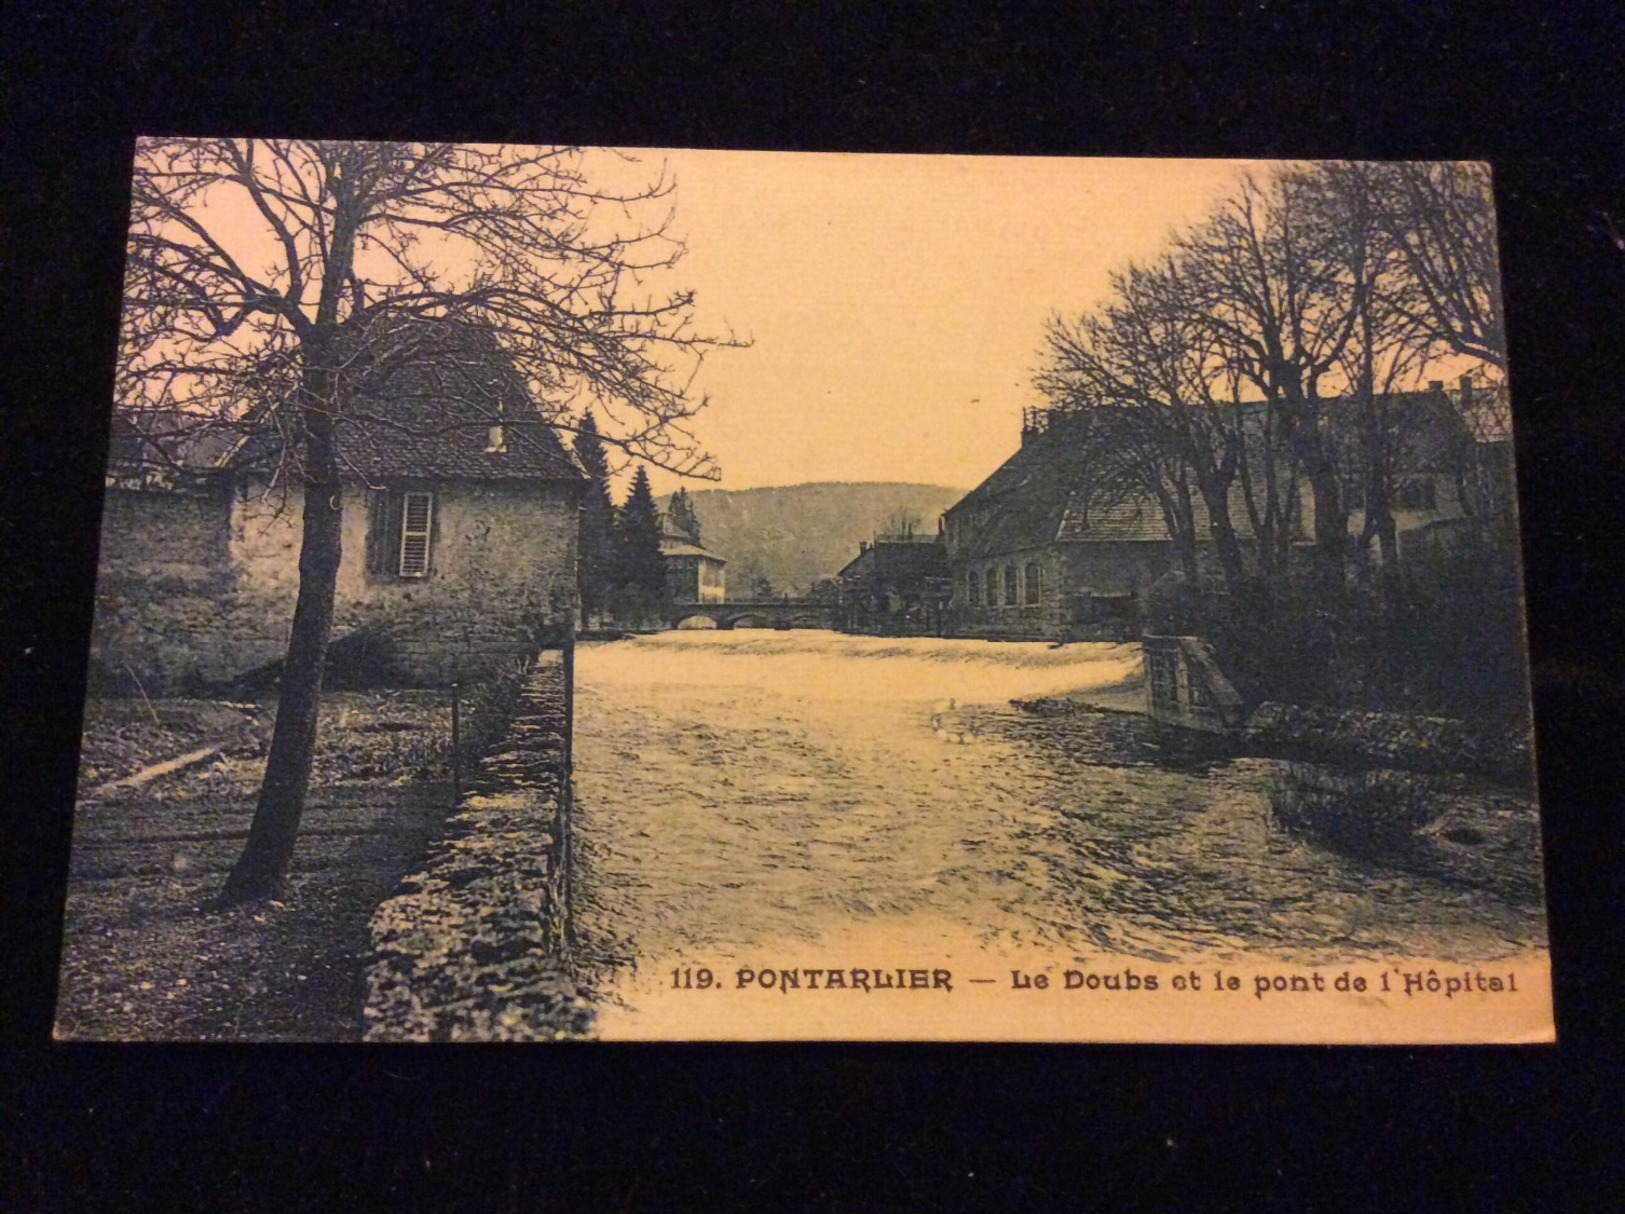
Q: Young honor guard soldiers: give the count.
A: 0